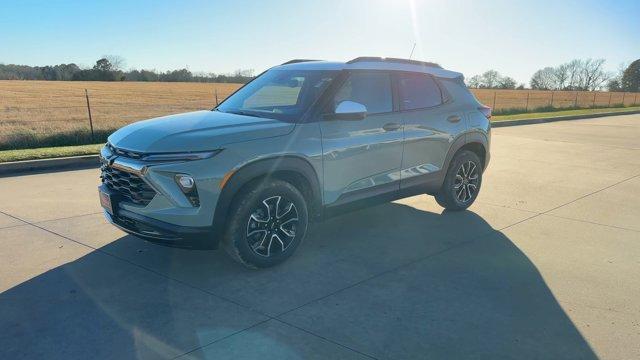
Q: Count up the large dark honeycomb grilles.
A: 1